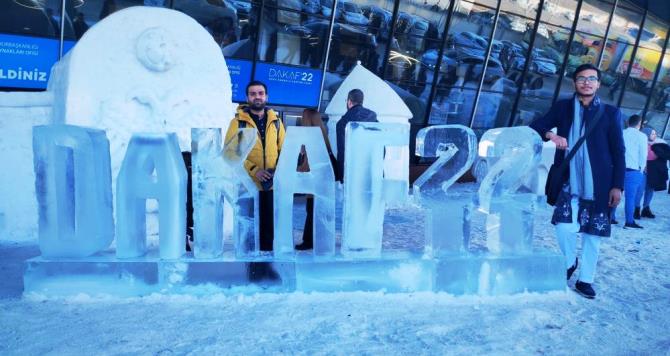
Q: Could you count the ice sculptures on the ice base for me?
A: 7